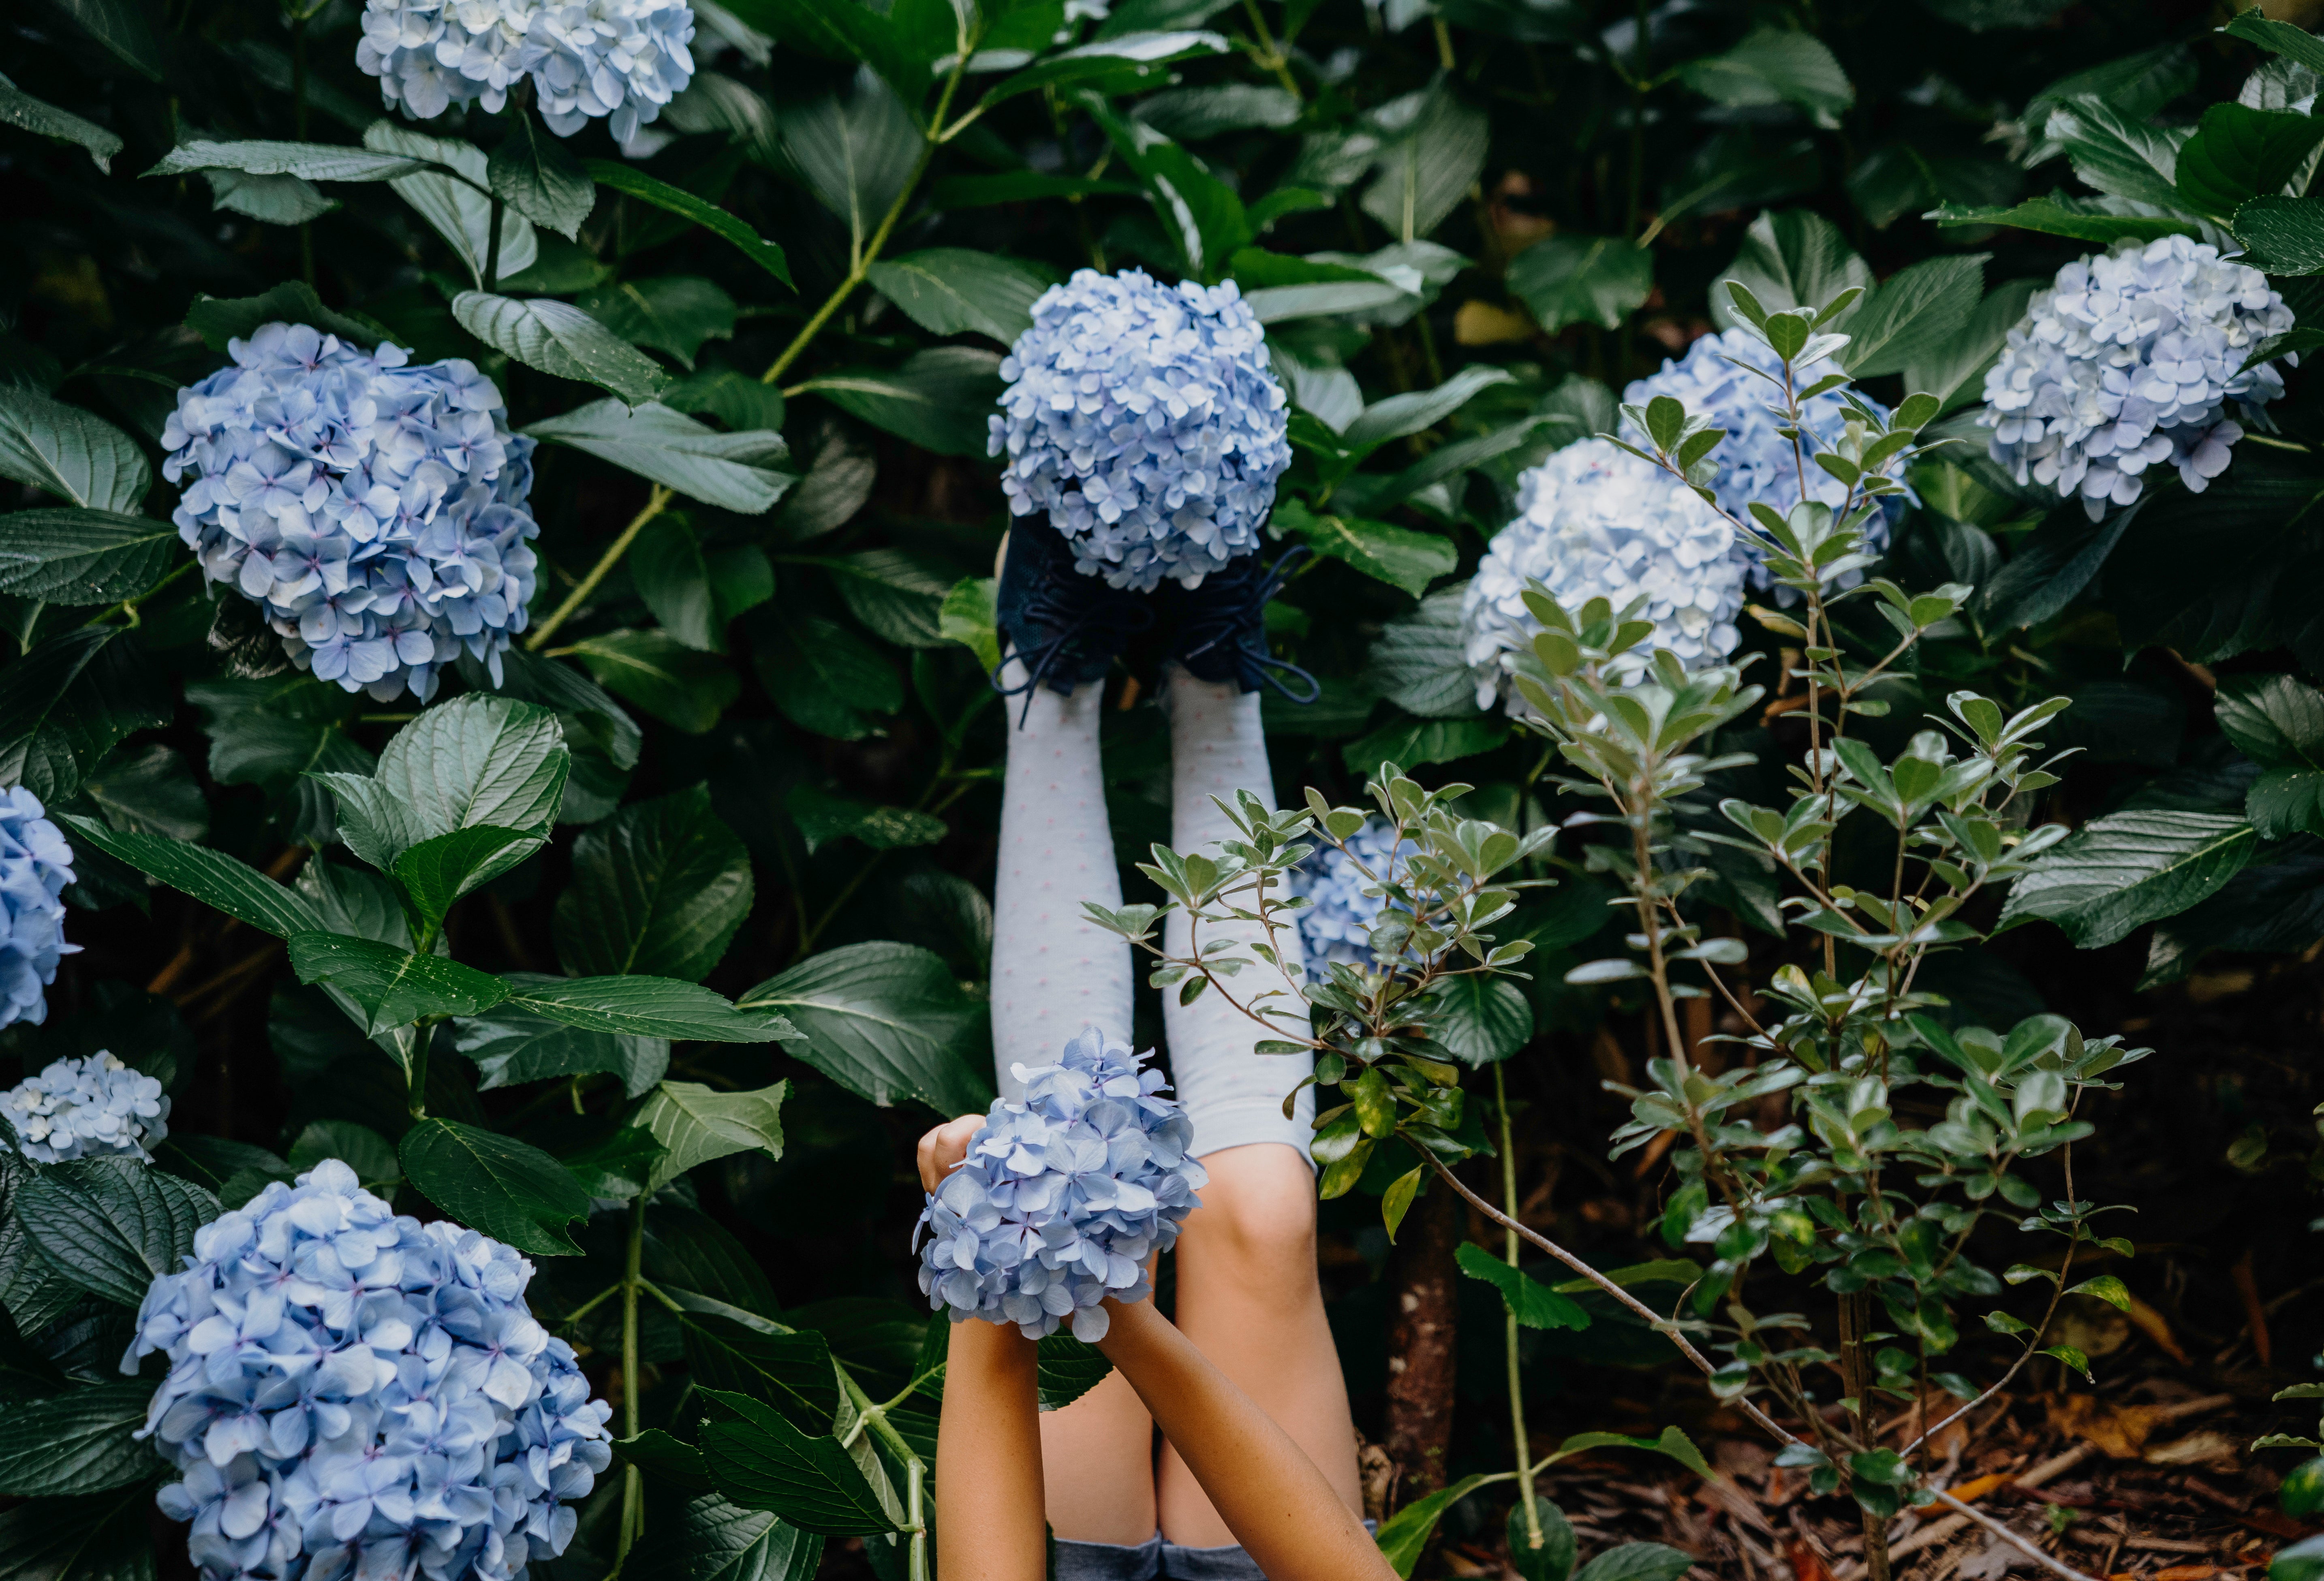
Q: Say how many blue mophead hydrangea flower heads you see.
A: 11